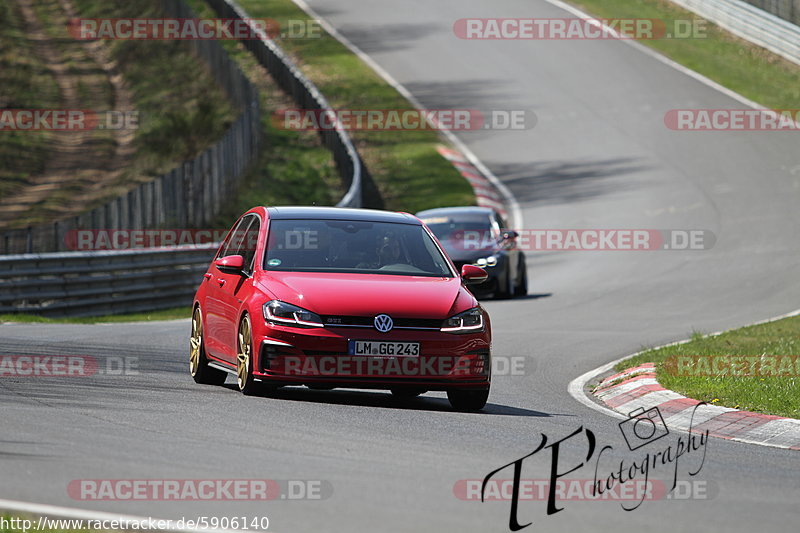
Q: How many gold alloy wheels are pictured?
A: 2